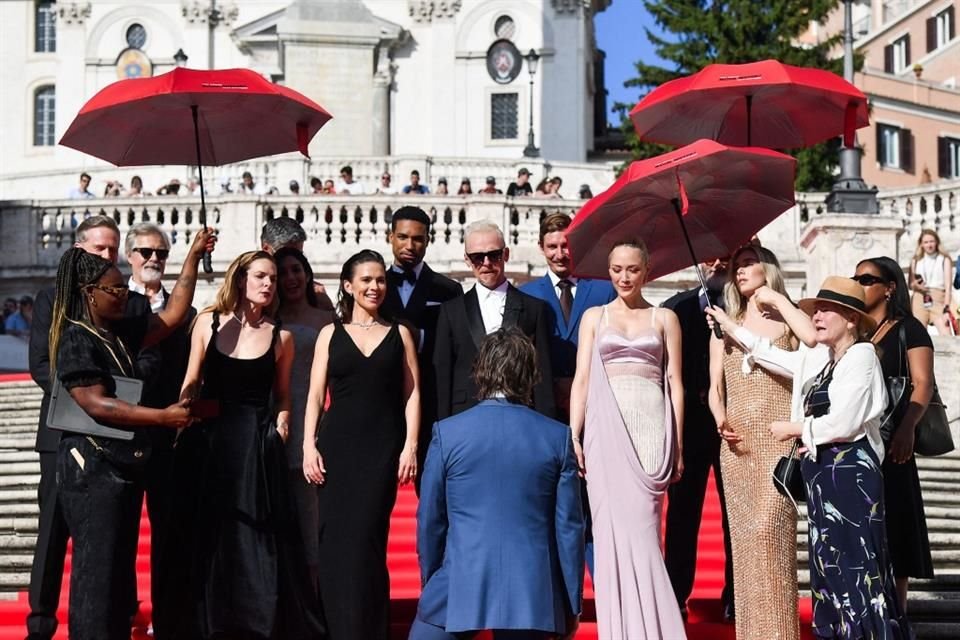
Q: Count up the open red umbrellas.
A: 3